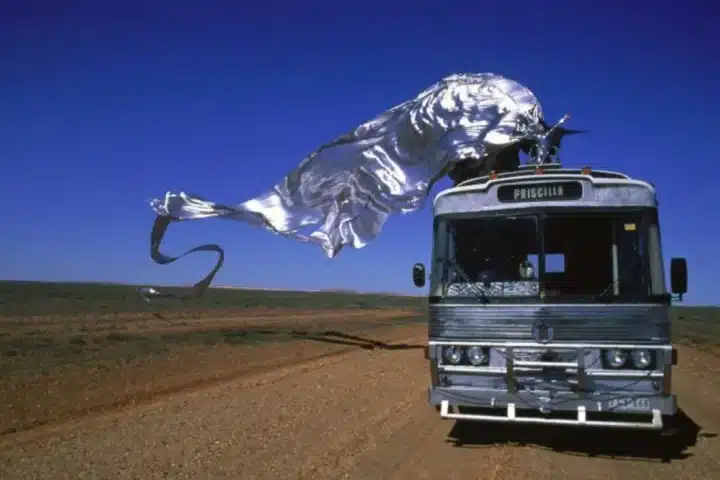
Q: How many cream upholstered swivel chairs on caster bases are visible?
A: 0